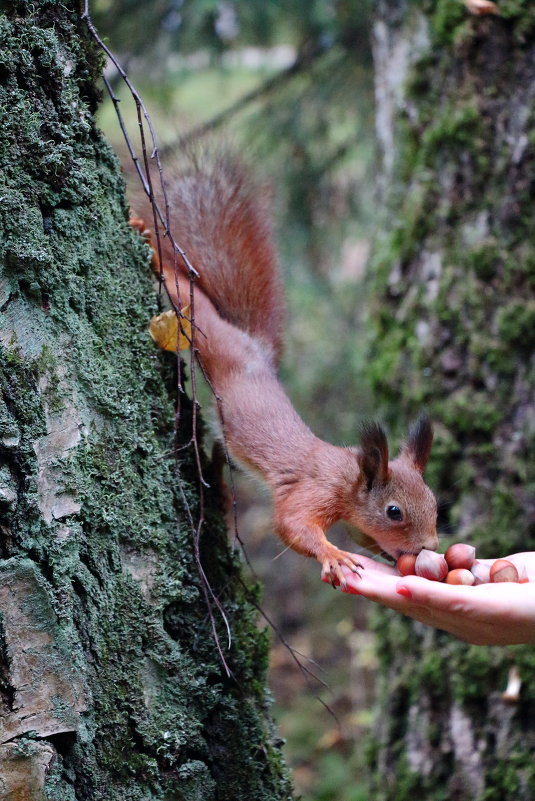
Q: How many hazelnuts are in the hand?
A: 6